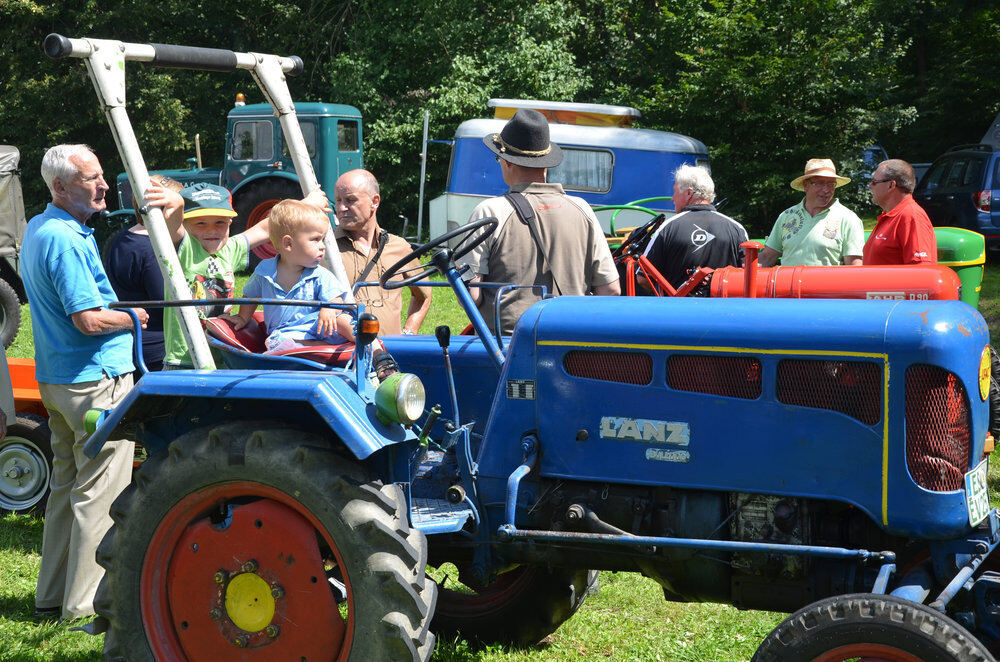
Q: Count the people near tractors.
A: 9